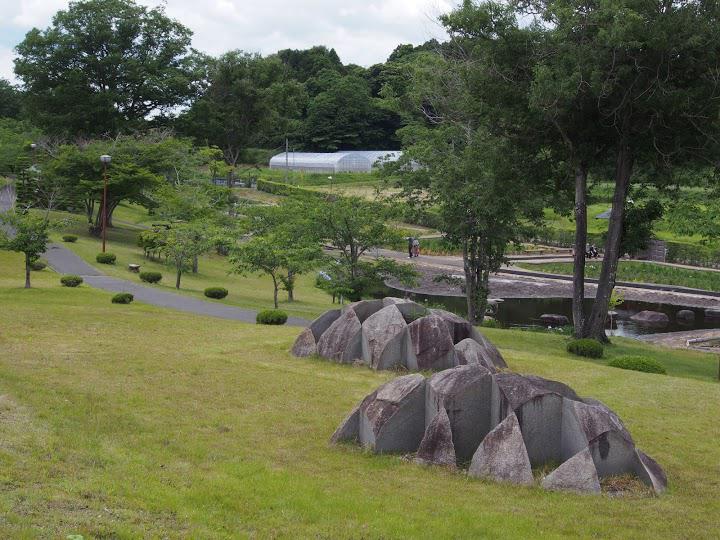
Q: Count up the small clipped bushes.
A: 10